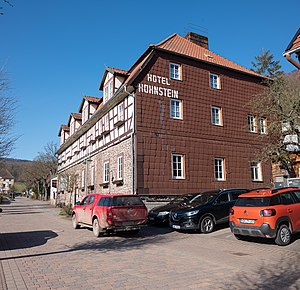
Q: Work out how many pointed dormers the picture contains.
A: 4